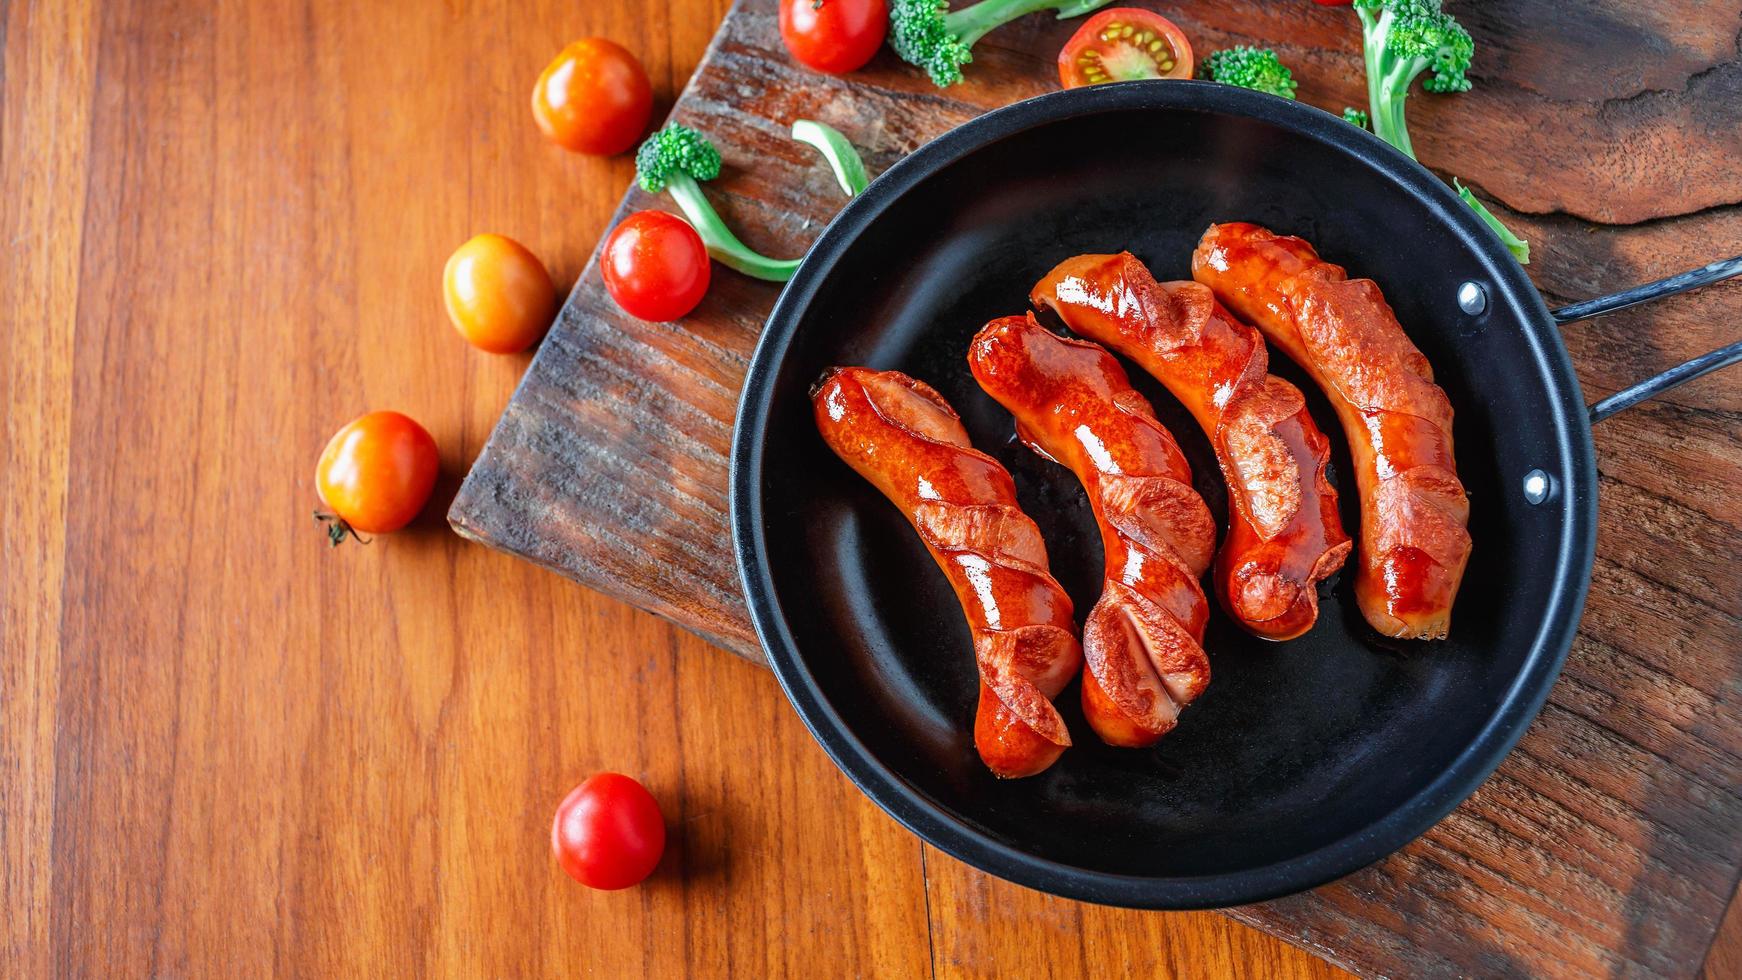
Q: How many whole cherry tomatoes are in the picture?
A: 6